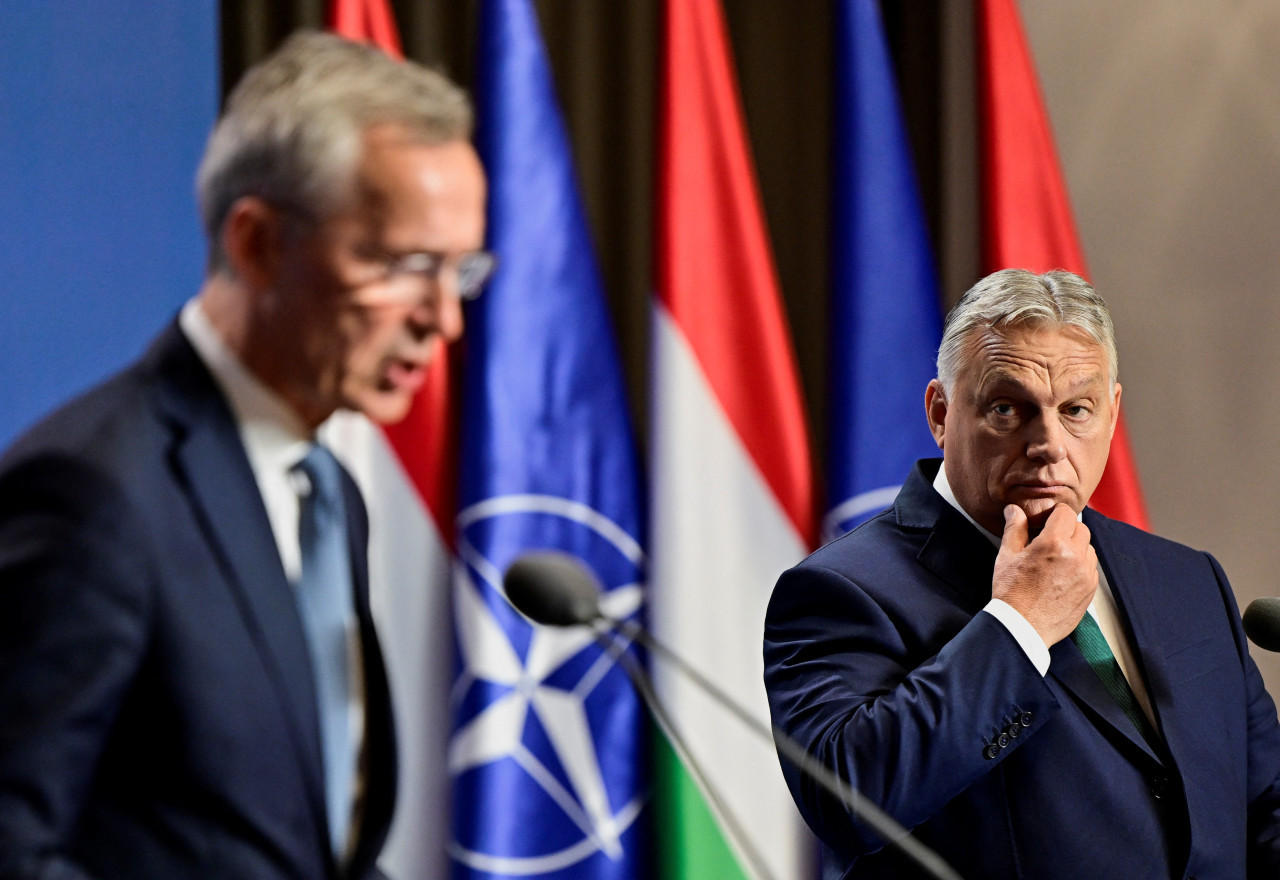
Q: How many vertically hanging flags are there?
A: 5